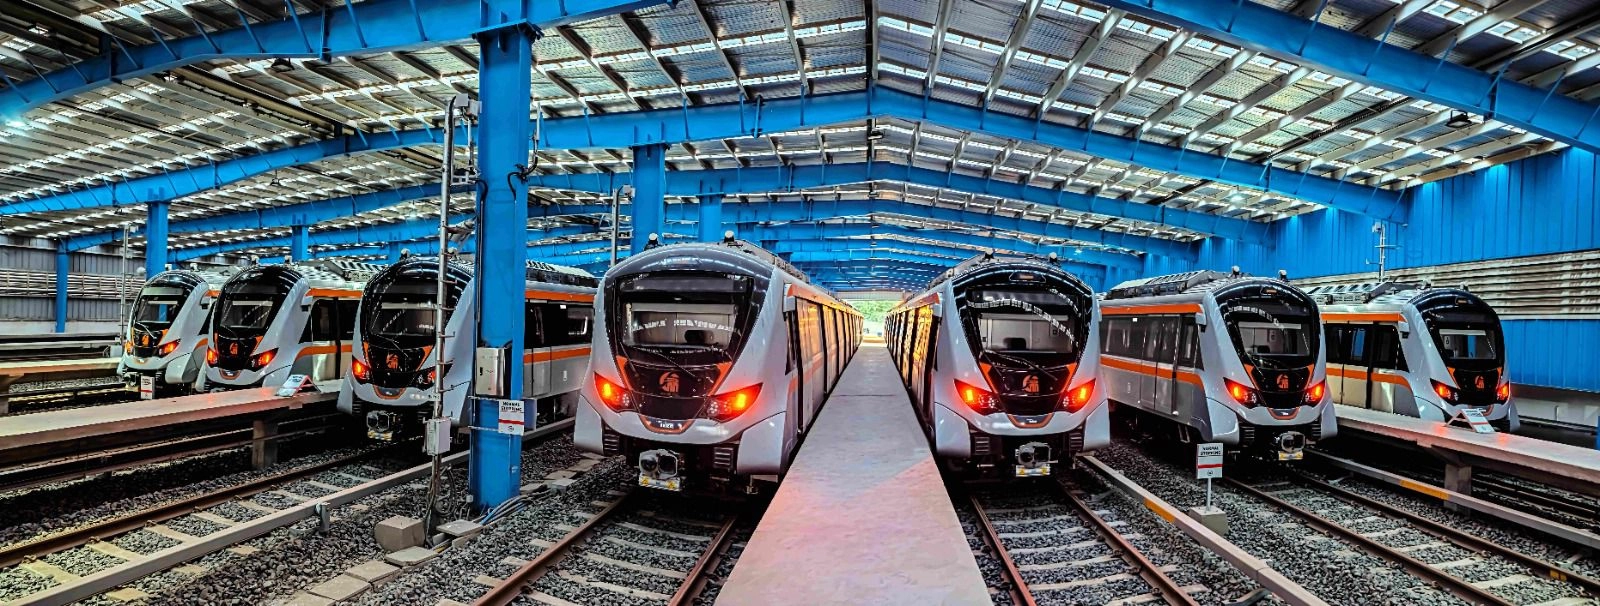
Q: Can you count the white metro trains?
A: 7